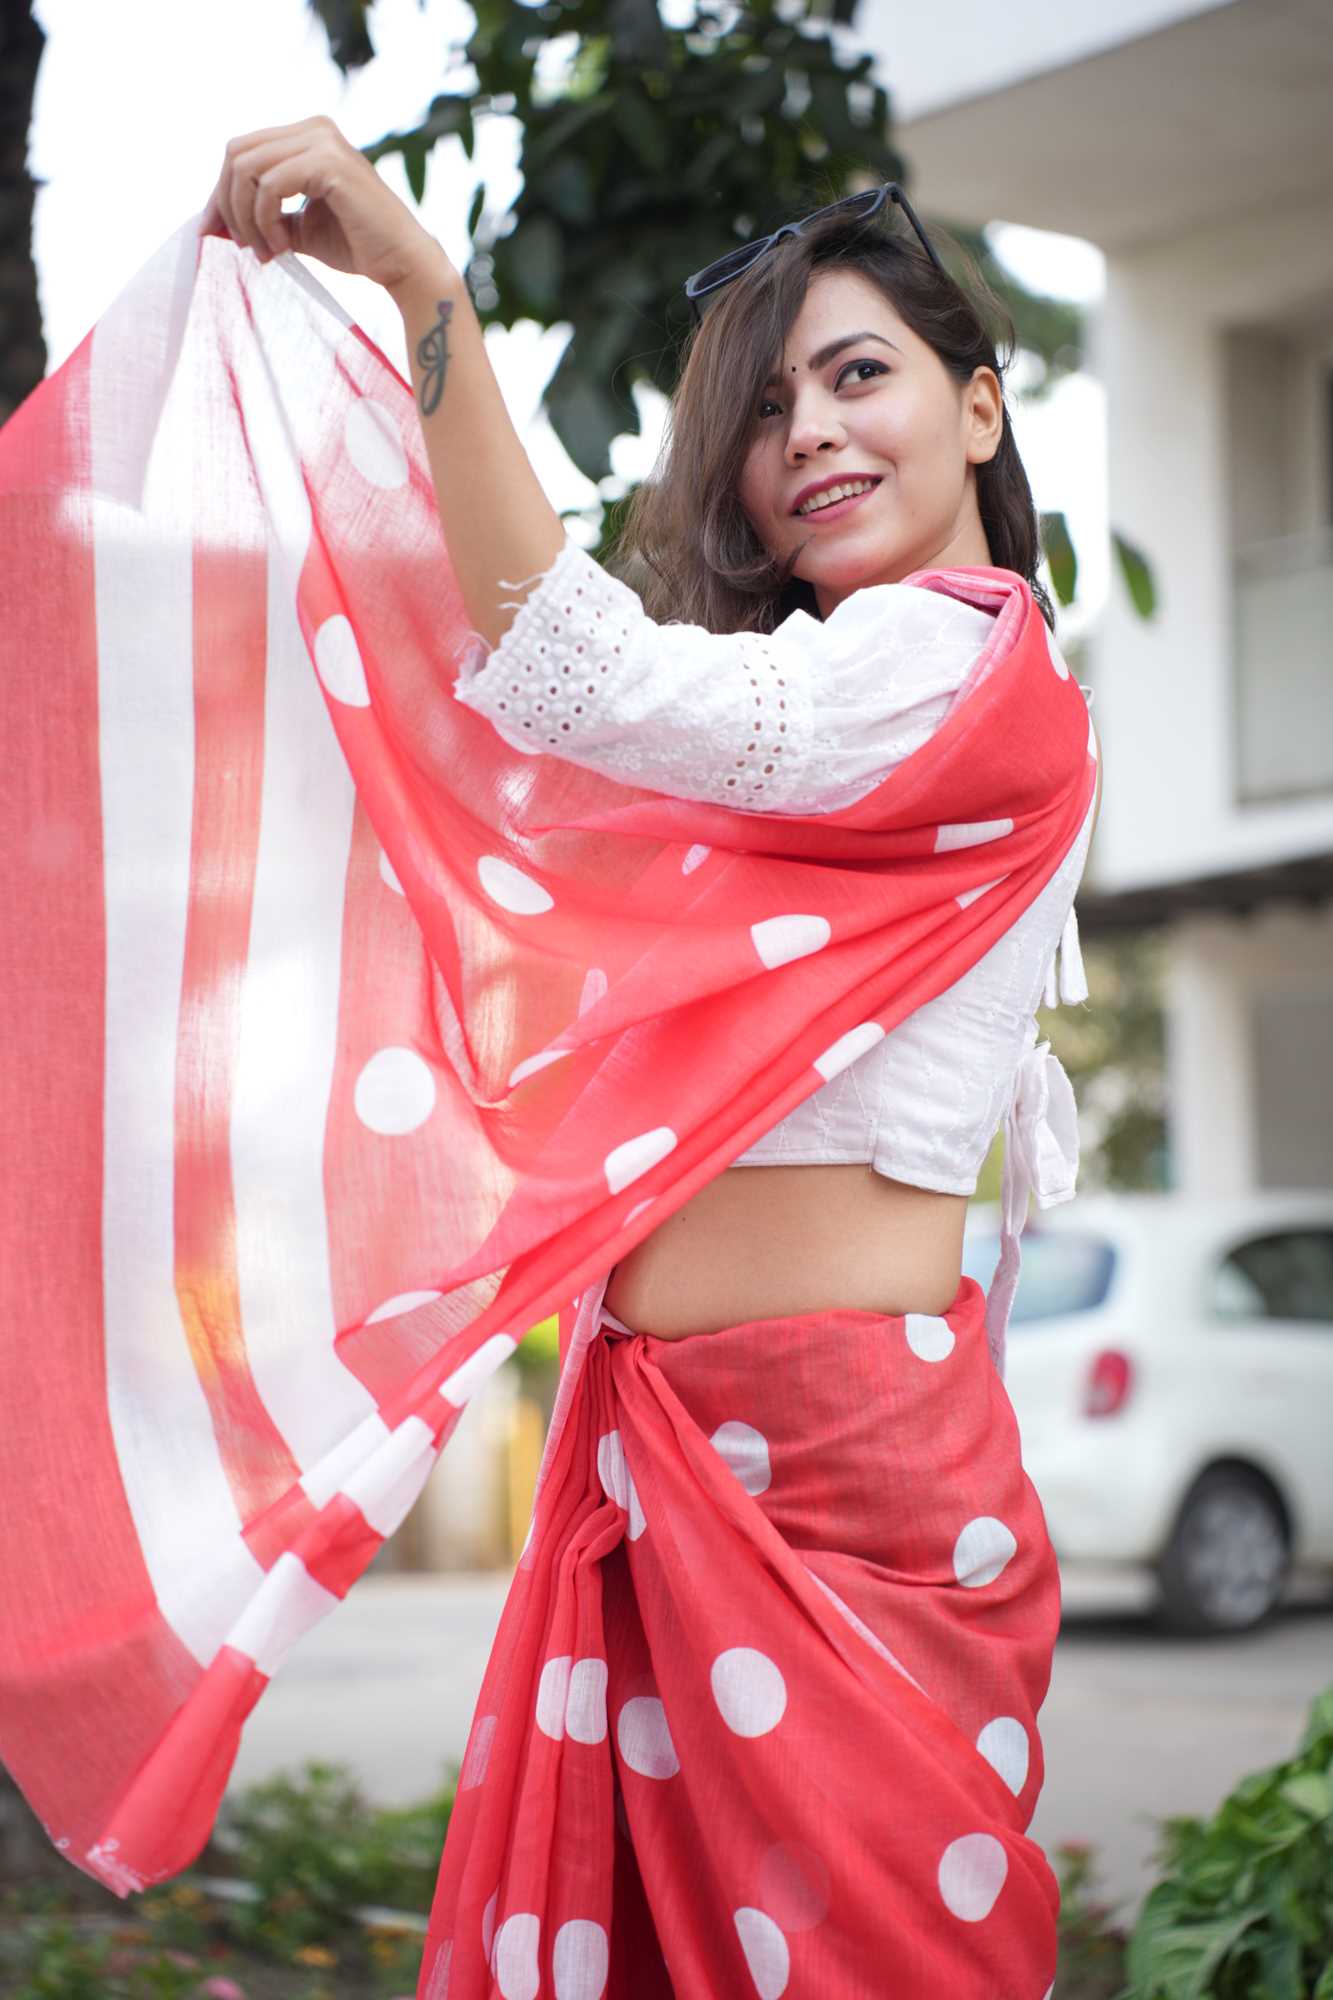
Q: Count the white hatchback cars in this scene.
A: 1